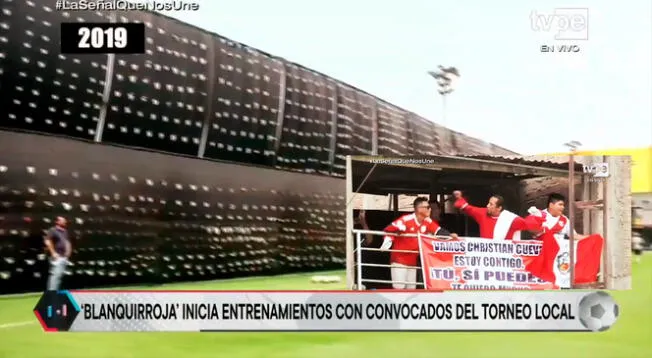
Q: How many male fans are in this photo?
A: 3